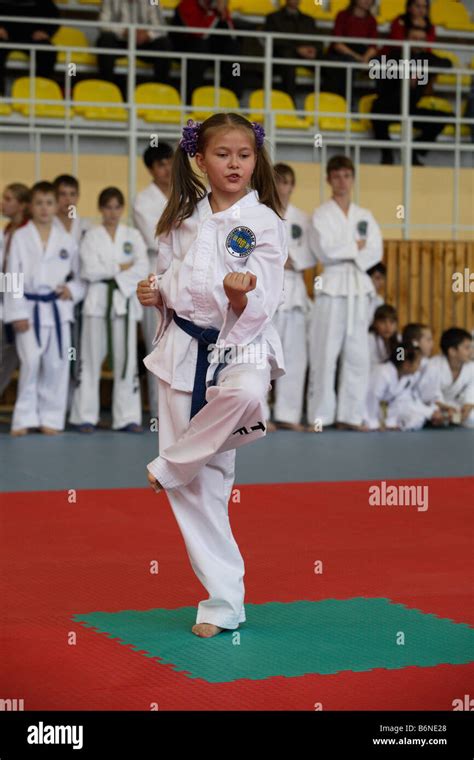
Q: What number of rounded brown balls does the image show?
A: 0